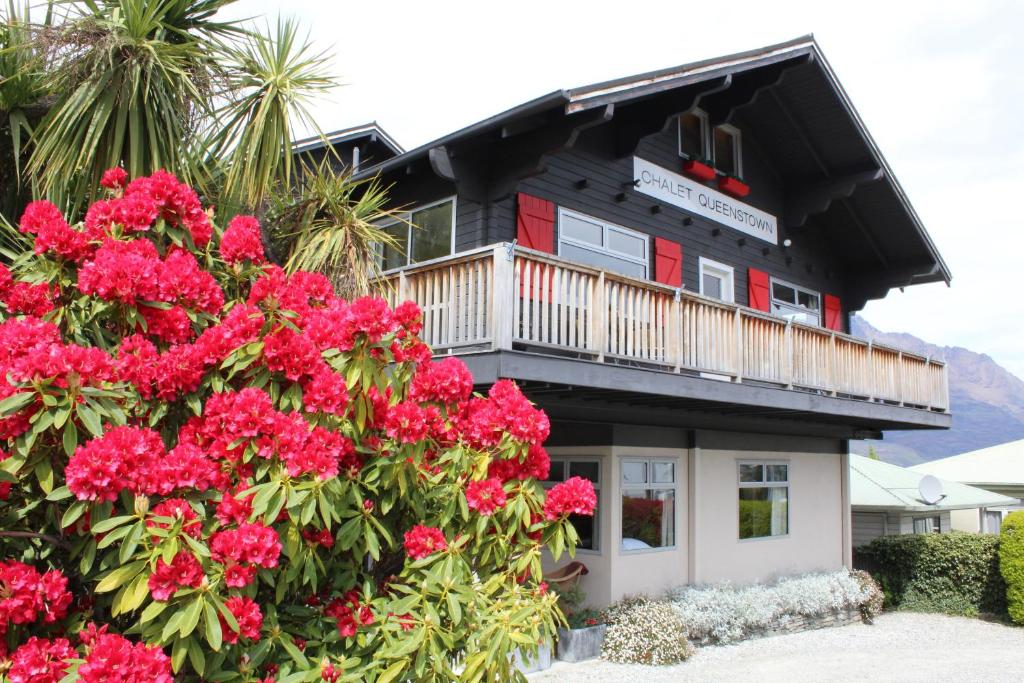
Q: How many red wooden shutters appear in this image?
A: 4